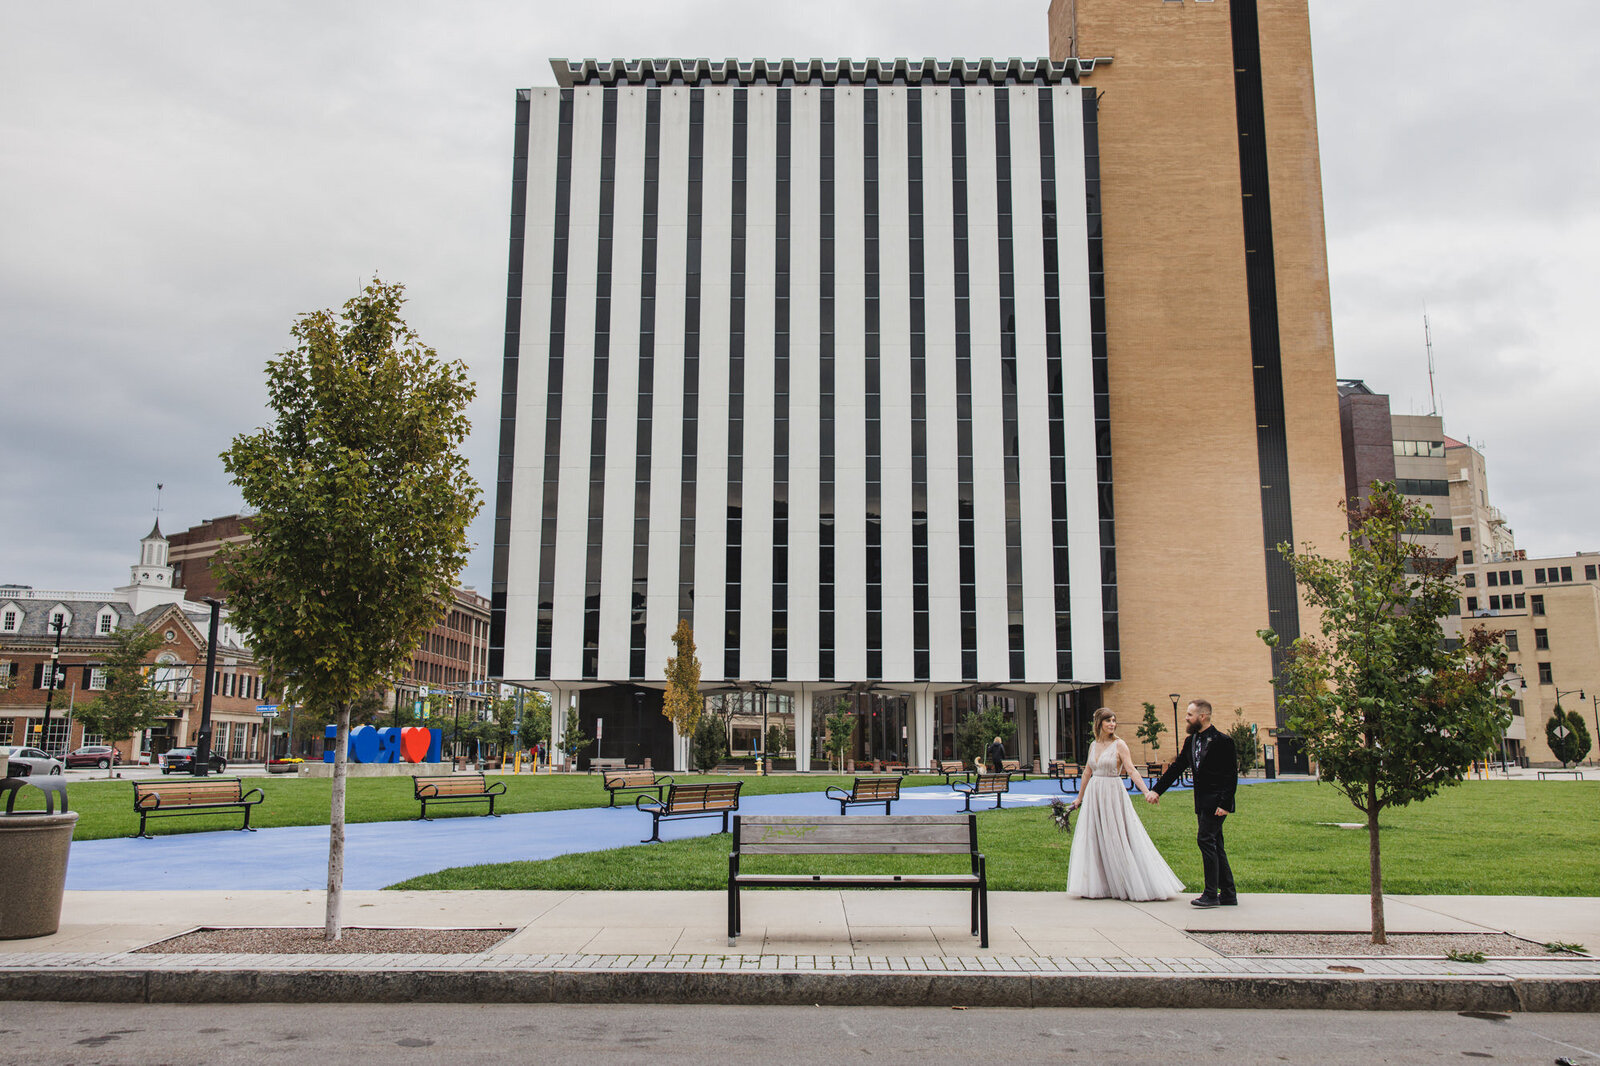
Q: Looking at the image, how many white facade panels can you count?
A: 13